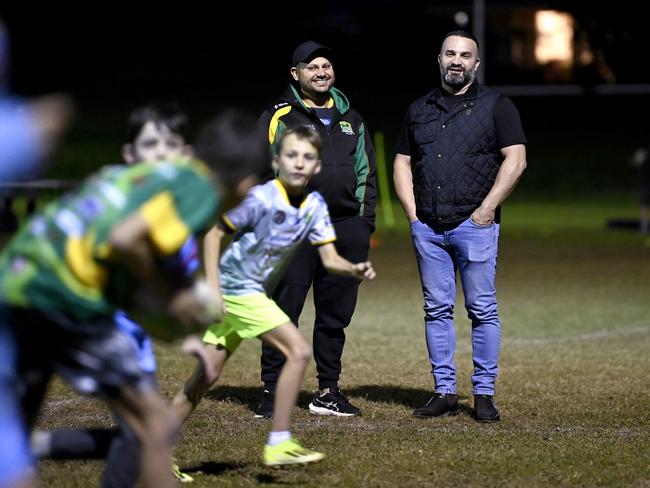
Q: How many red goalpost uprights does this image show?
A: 0